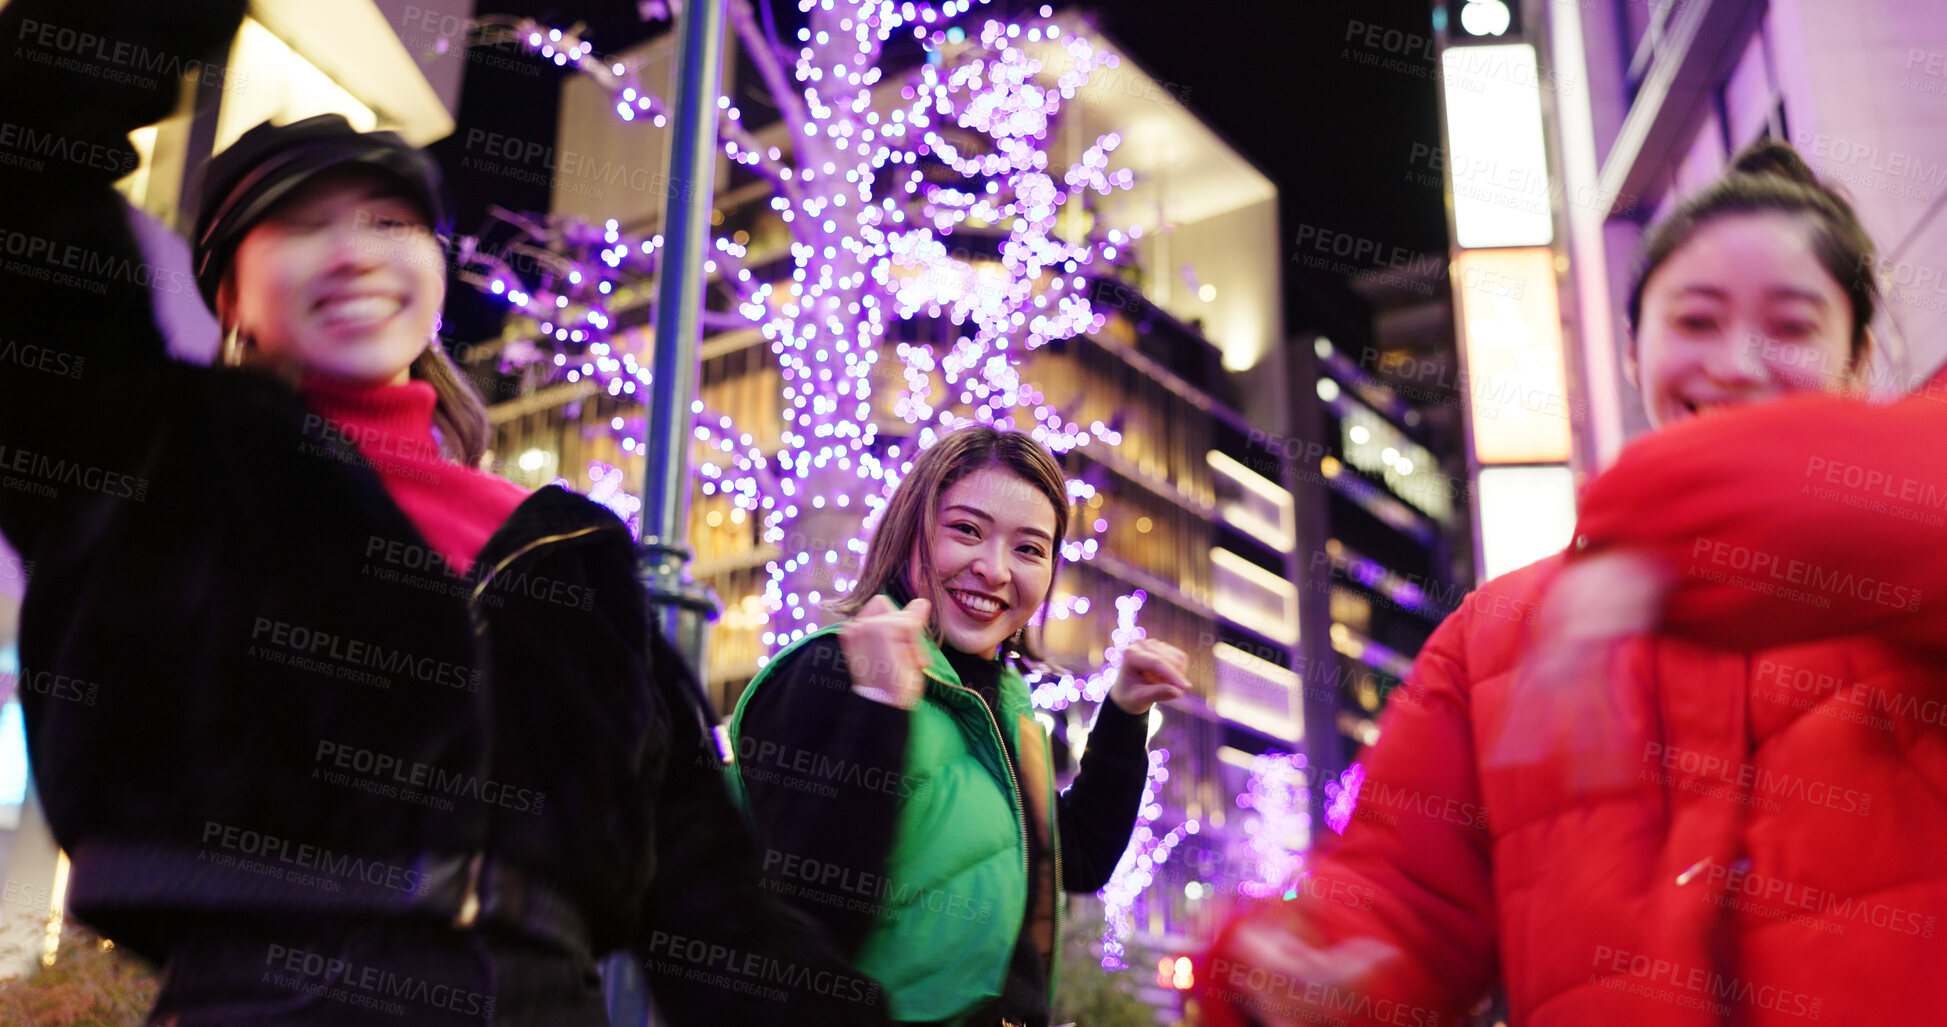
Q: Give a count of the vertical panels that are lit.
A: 3